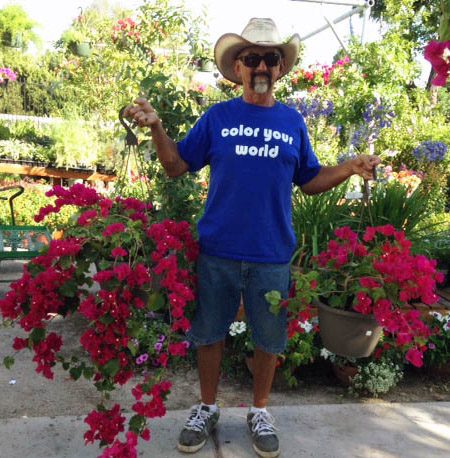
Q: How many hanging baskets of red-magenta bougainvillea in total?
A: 2